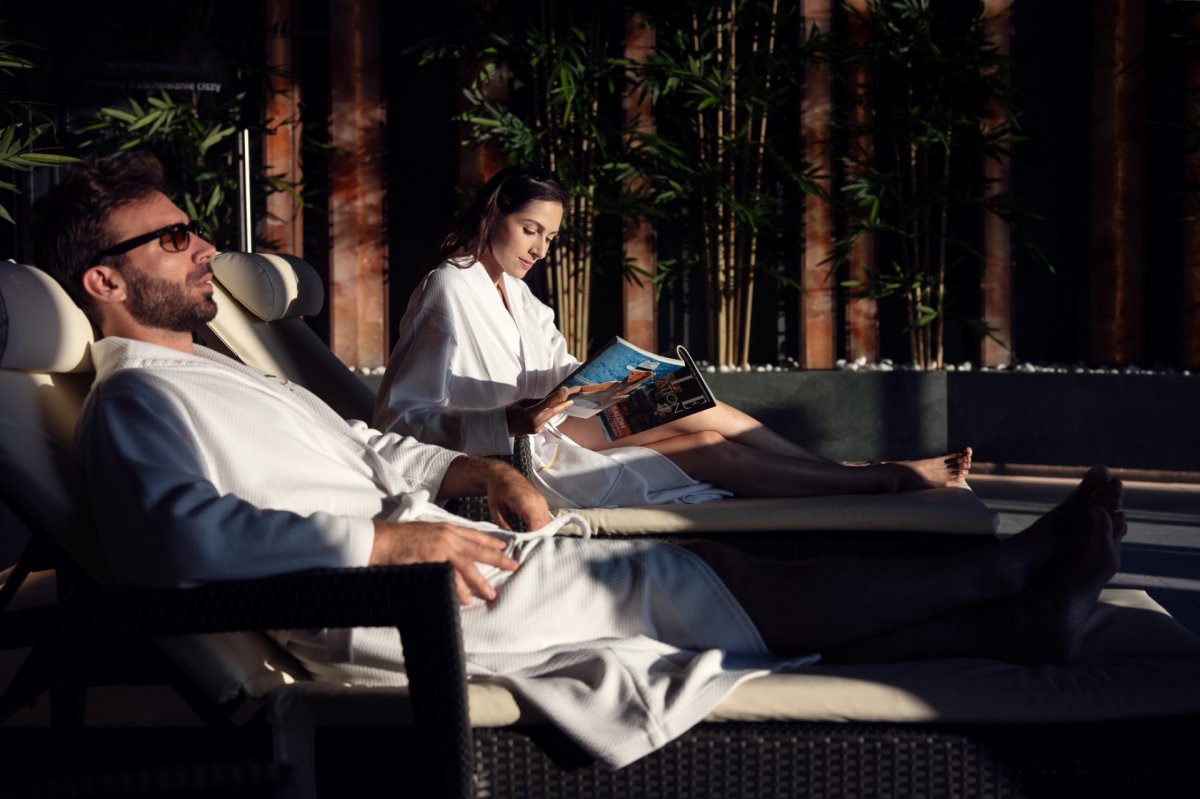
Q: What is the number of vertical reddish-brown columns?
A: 9